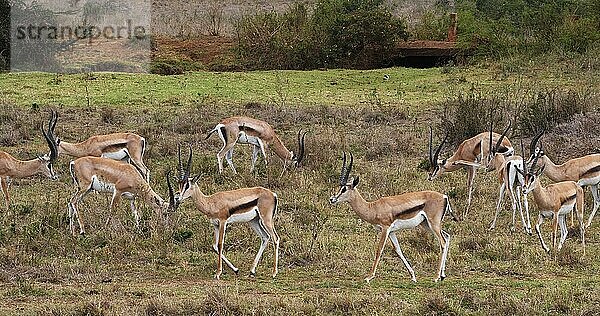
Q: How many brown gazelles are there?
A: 10